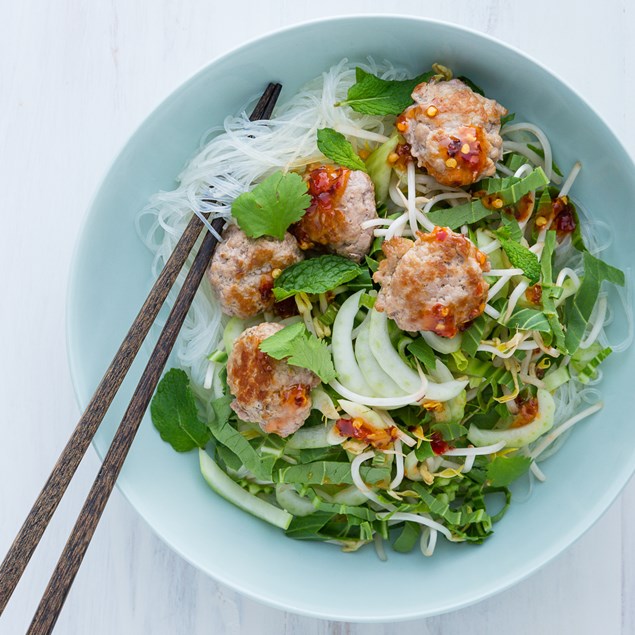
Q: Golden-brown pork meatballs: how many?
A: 5